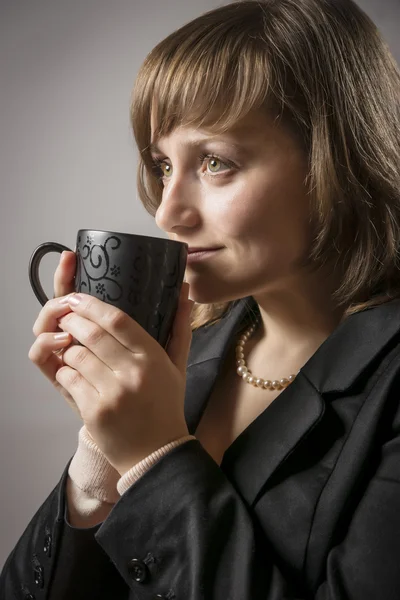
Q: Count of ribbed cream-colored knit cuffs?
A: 2